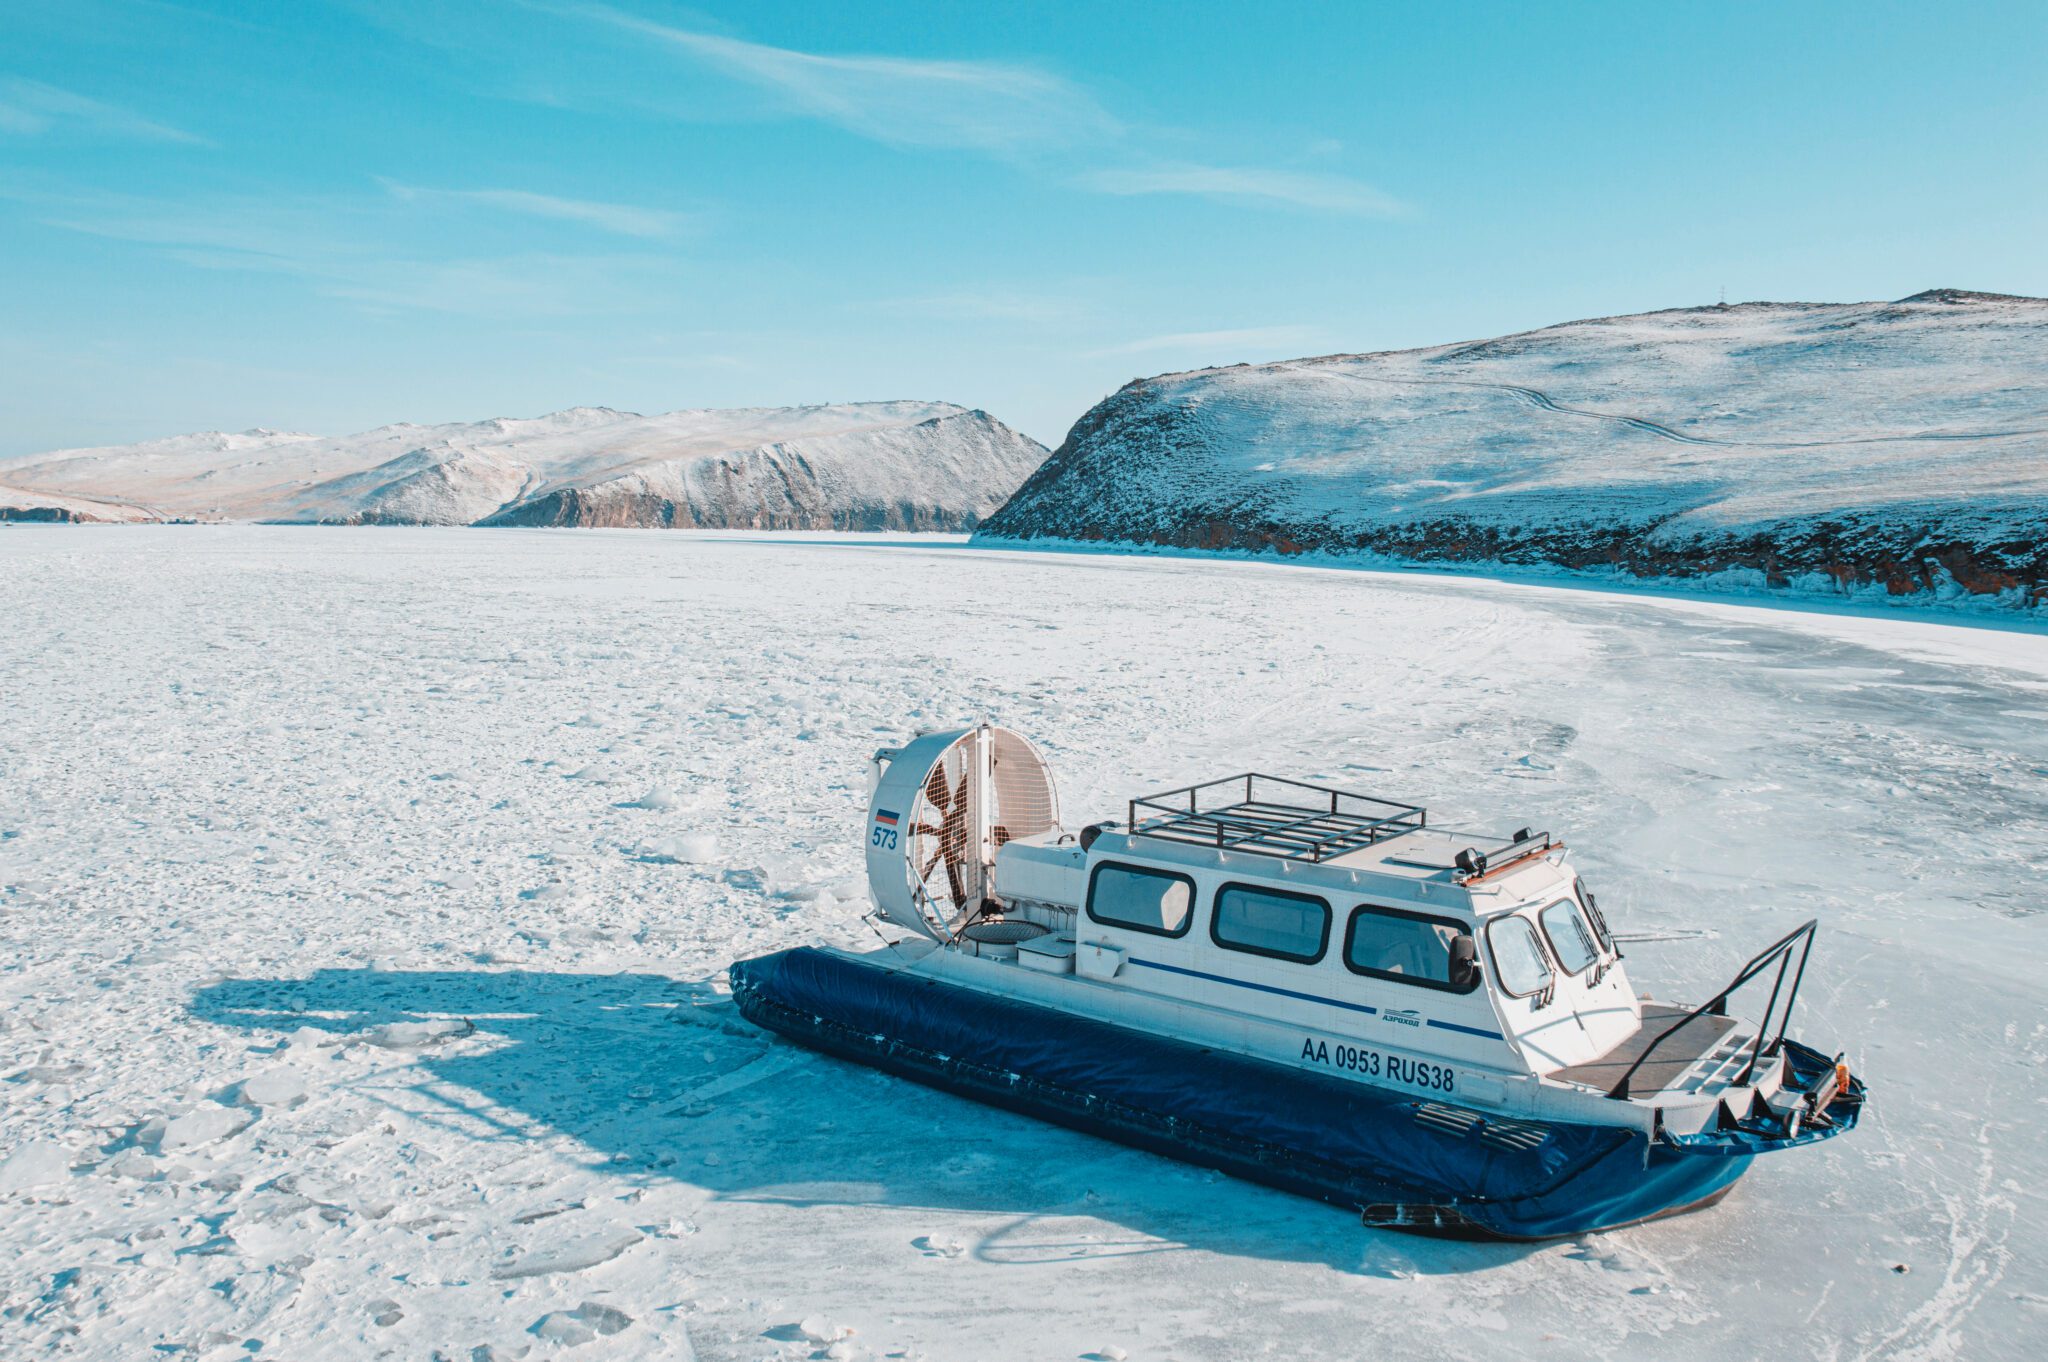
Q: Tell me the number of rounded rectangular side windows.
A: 3